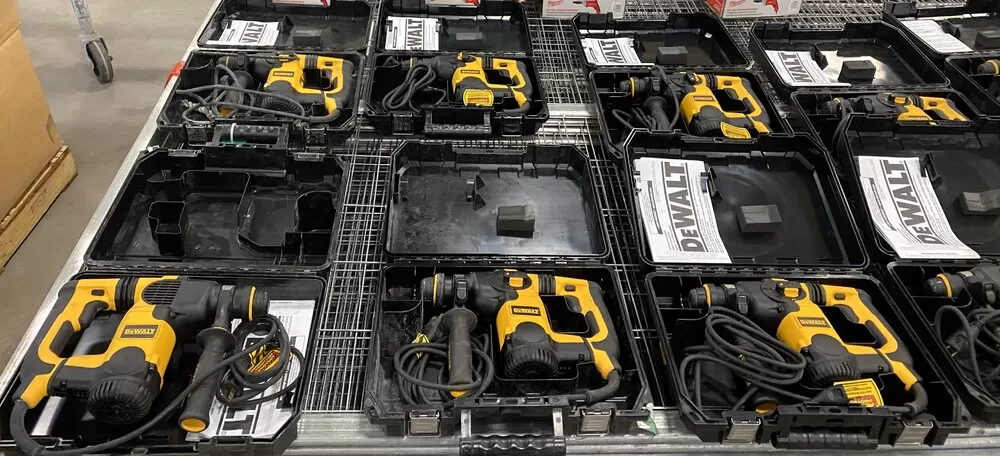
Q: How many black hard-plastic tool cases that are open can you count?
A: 9